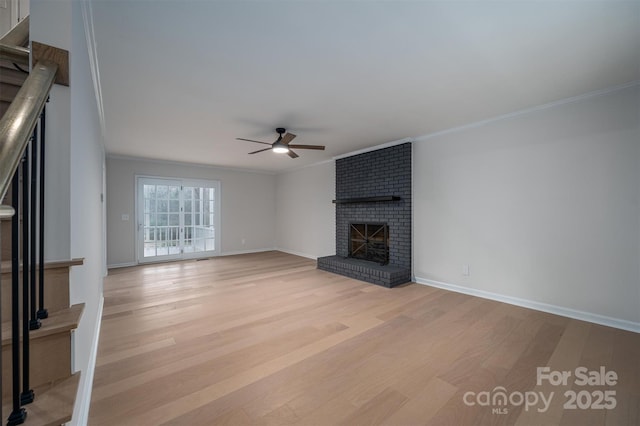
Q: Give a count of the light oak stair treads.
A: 3